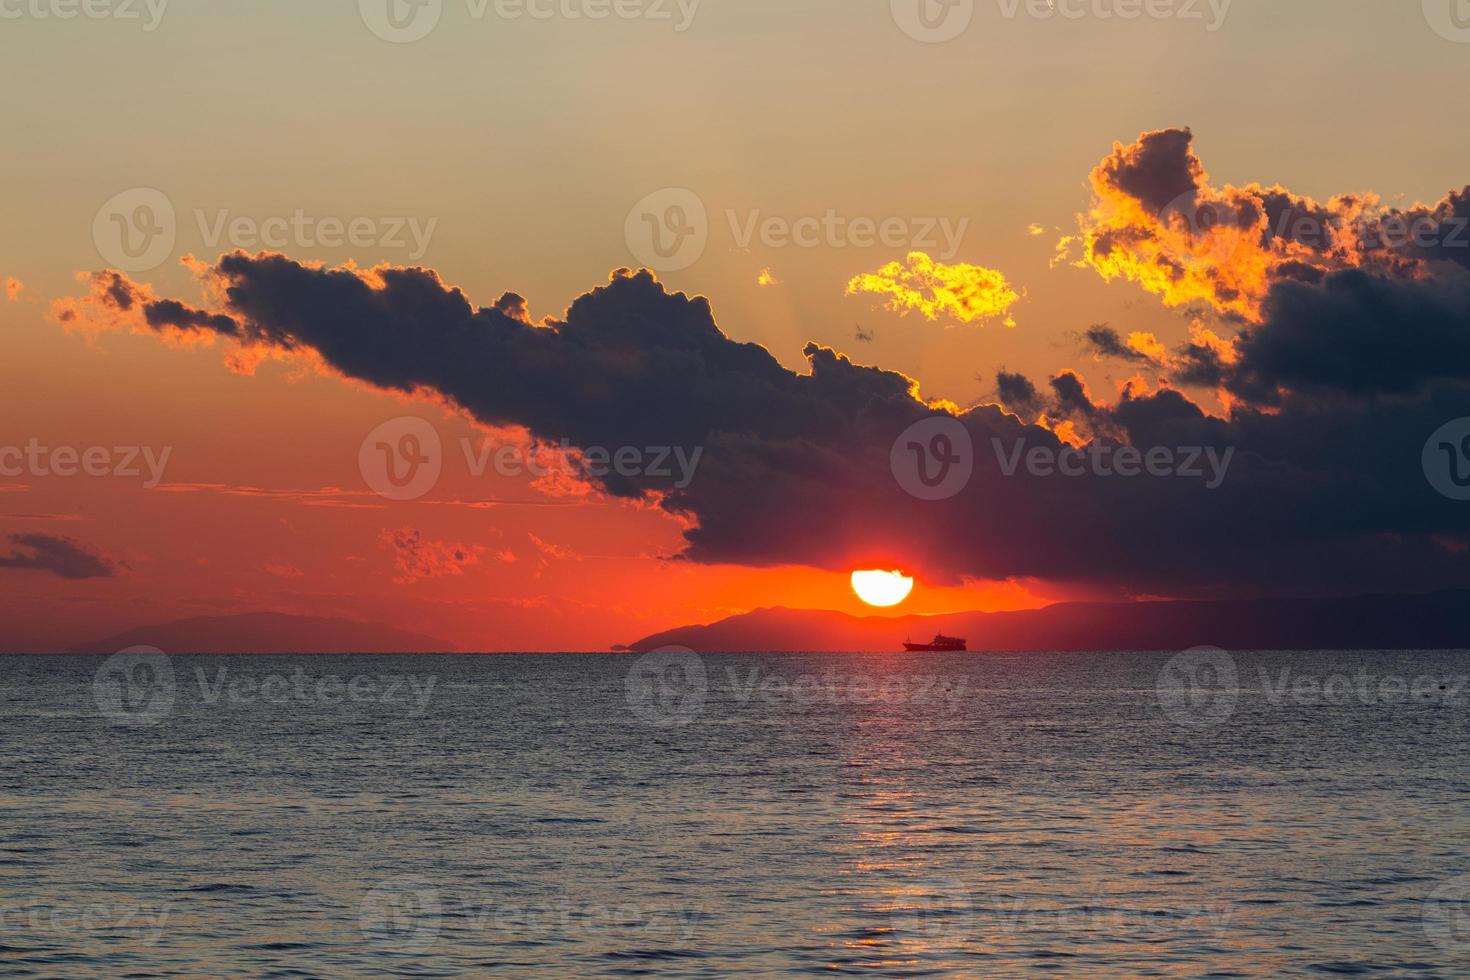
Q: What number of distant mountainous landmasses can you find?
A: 2